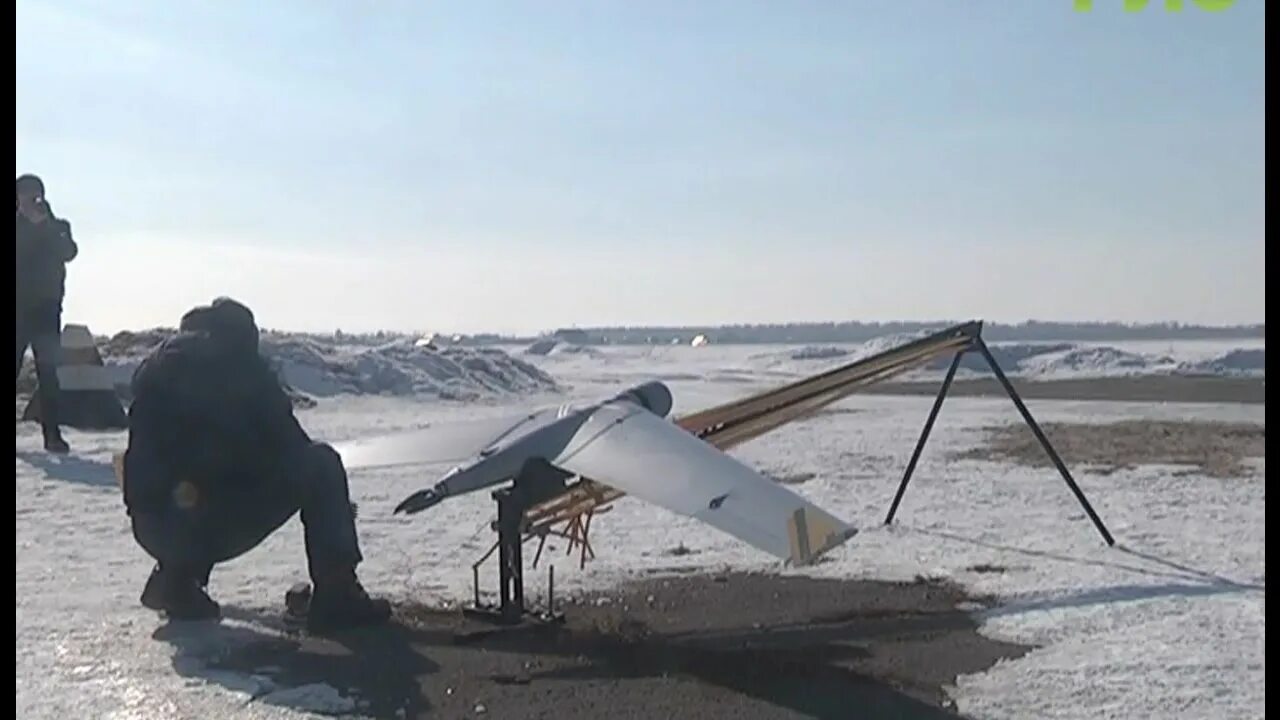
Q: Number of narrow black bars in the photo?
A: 2